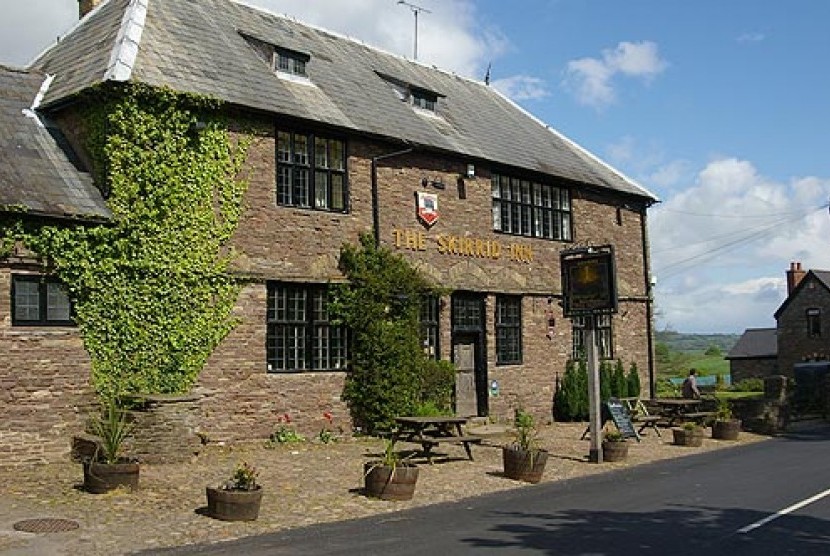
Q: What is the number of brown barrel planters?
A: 7